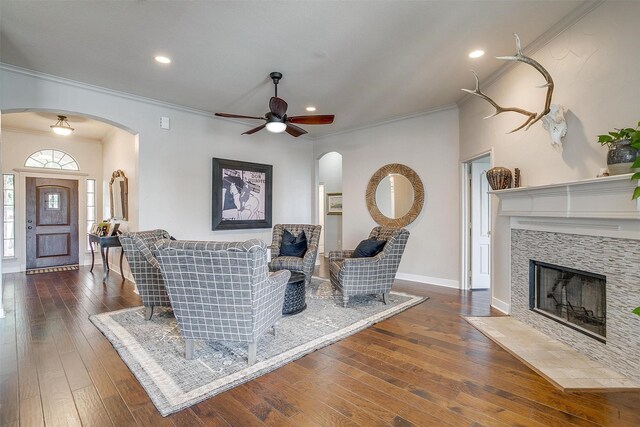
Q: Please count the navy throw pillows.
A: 2